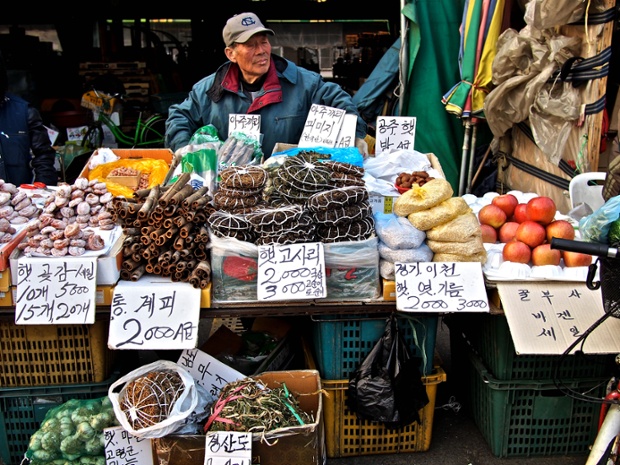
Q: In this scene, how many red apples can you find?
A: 11